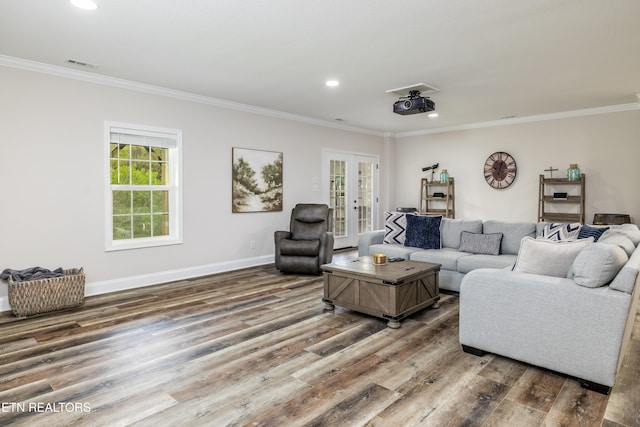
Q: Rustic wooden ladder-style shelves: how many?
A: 2